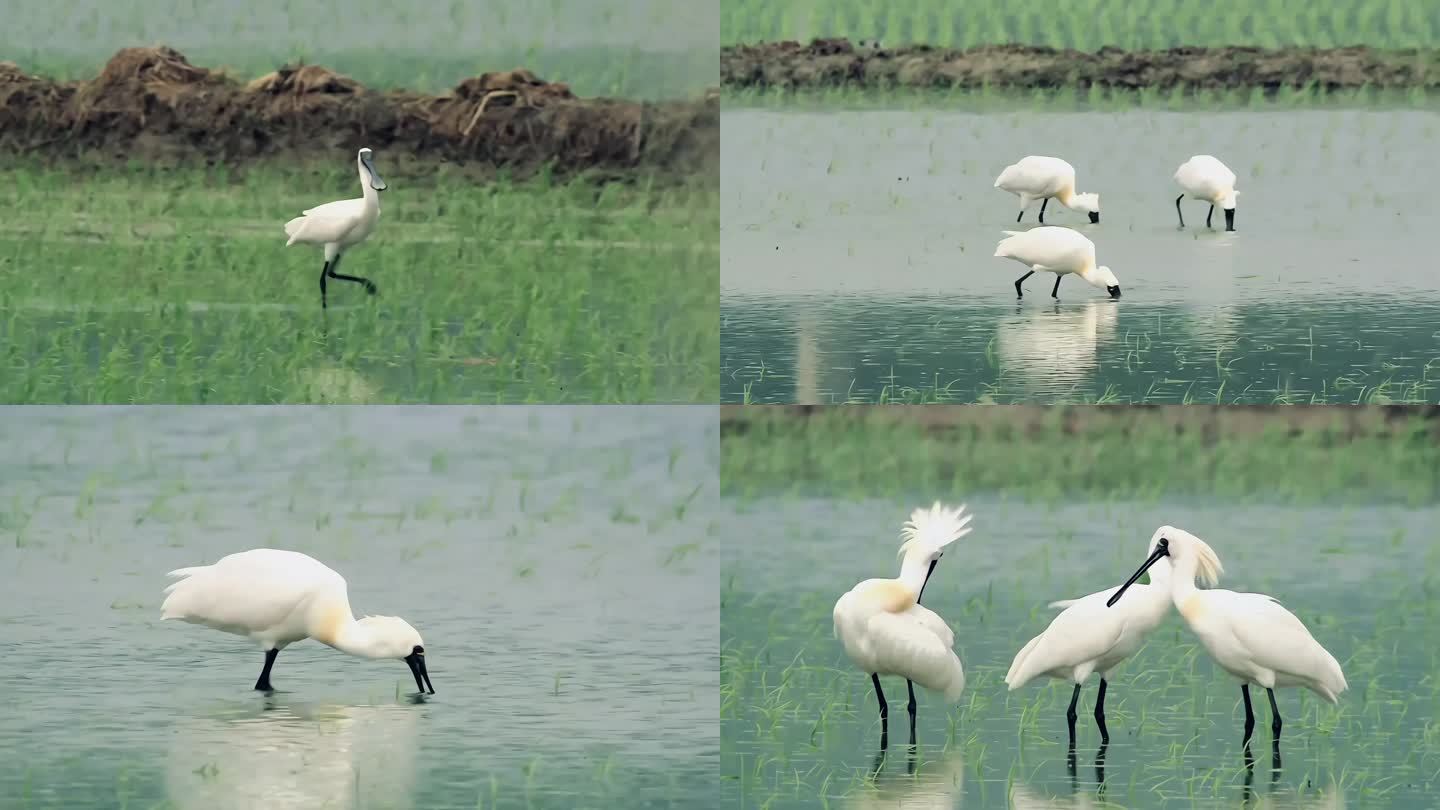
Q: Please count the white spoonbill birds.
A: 8